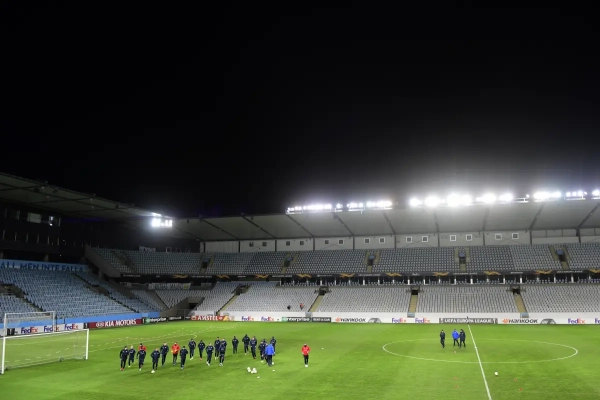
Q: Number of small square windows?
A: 14